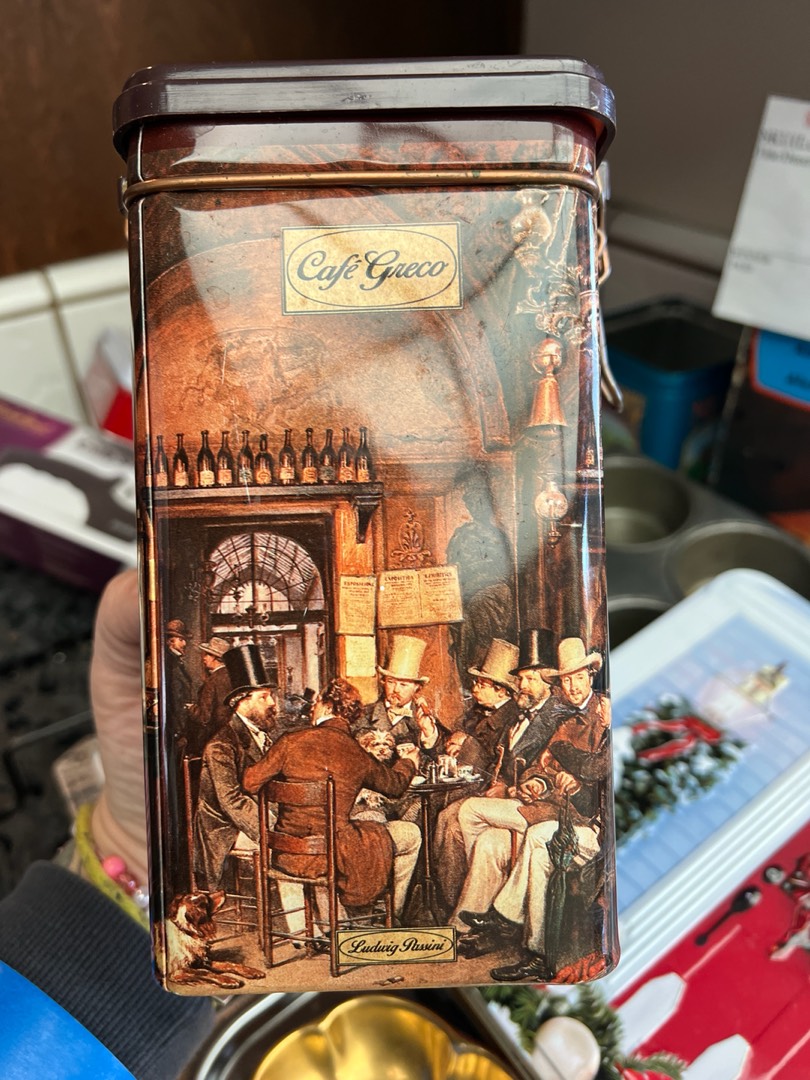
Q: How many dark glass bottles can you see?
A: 11